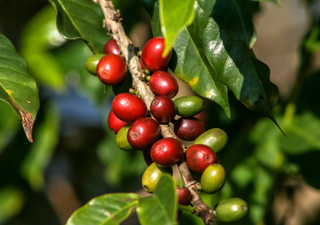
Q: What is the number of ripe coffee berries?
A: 13